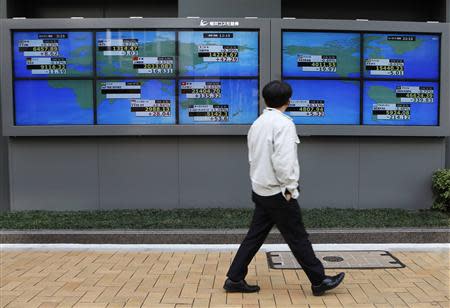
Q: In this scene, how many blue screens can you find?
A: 10